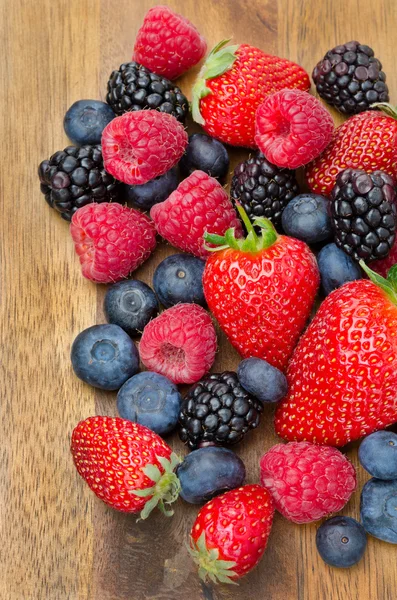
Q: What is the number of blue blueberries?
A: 14